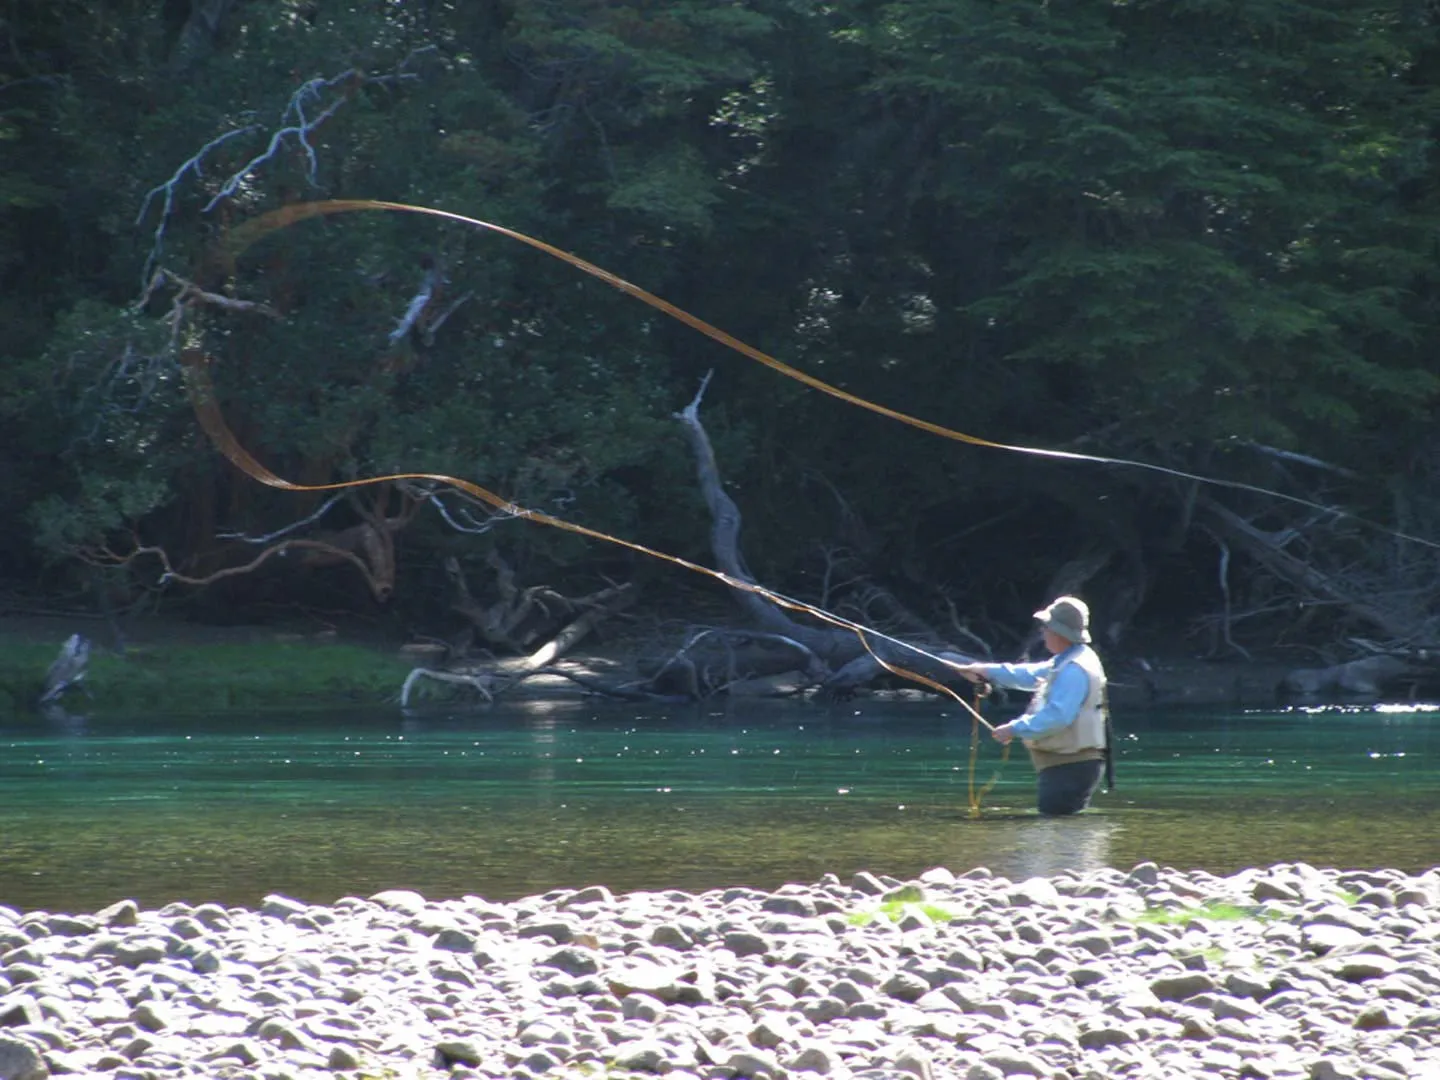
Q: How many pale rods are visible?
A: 1